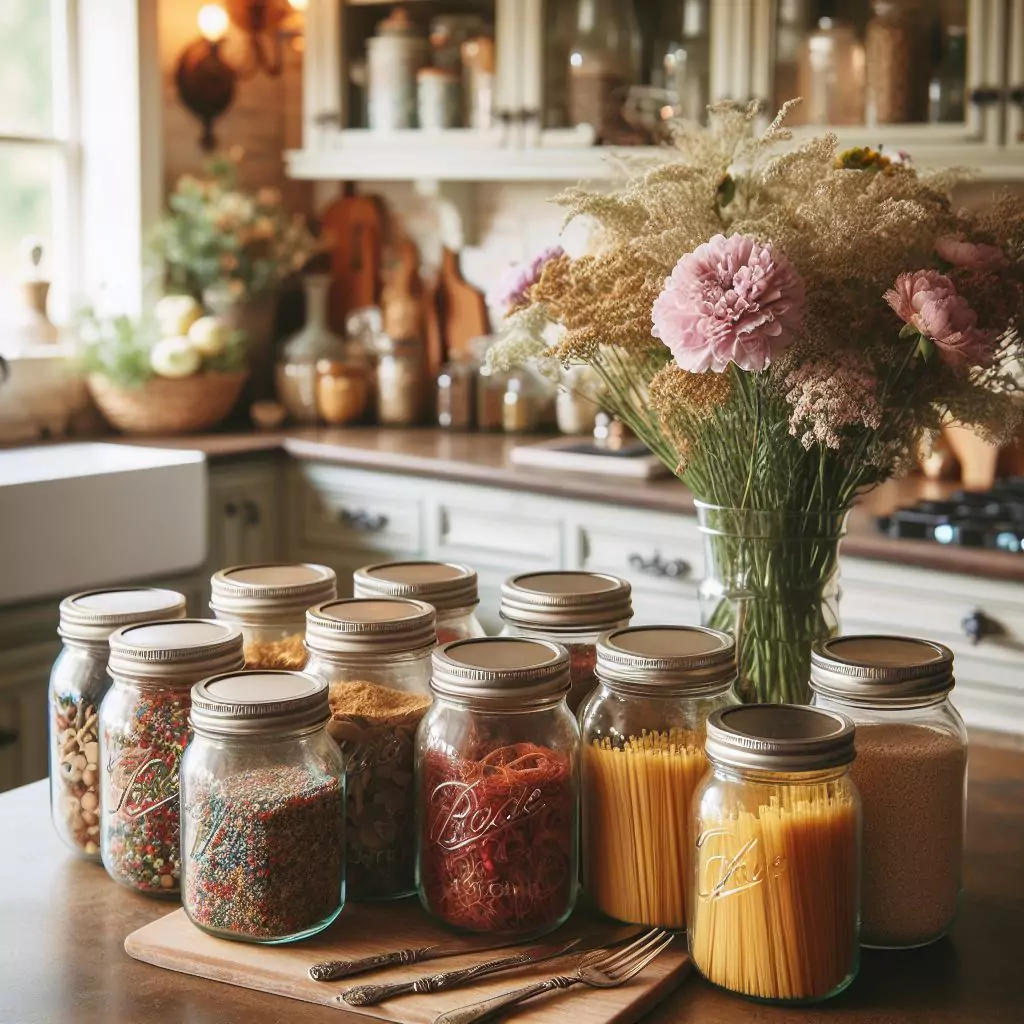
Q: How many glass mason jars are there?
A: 11